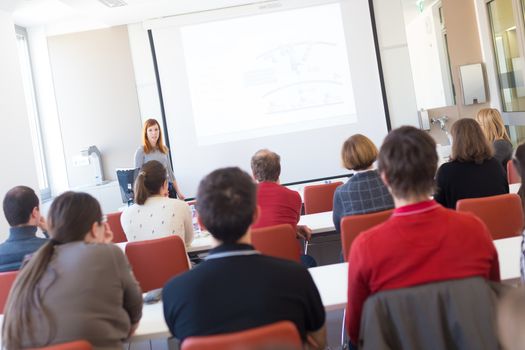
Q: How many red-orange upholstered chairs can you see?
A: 10